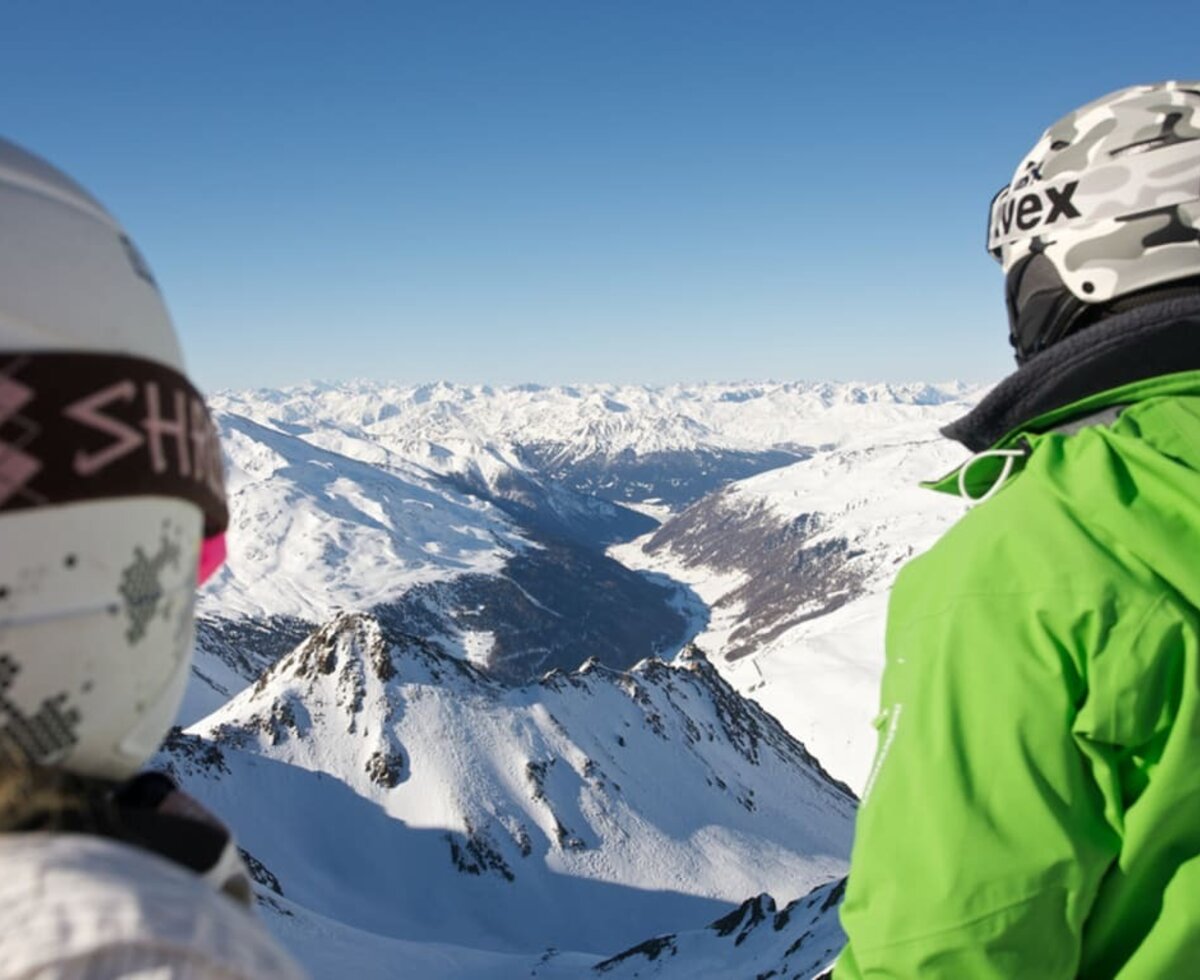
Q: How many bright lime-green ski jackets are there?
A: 1